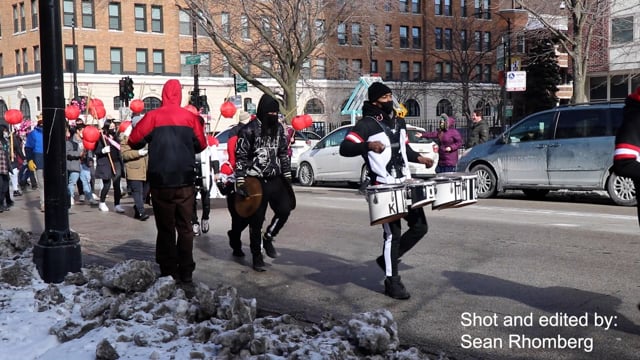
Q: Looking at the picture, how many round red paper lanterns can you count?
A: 12